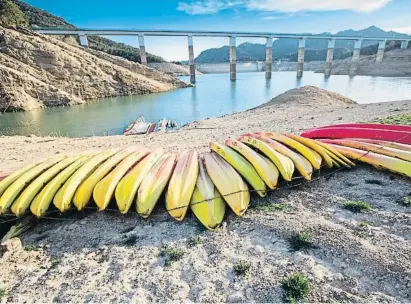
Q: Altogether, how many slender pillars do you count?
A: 10